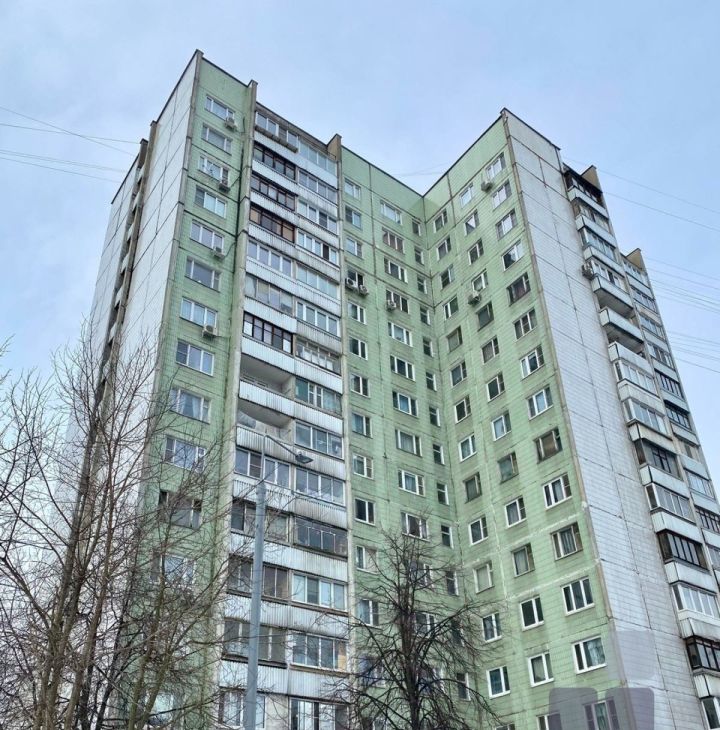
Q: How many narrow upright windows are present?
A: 13